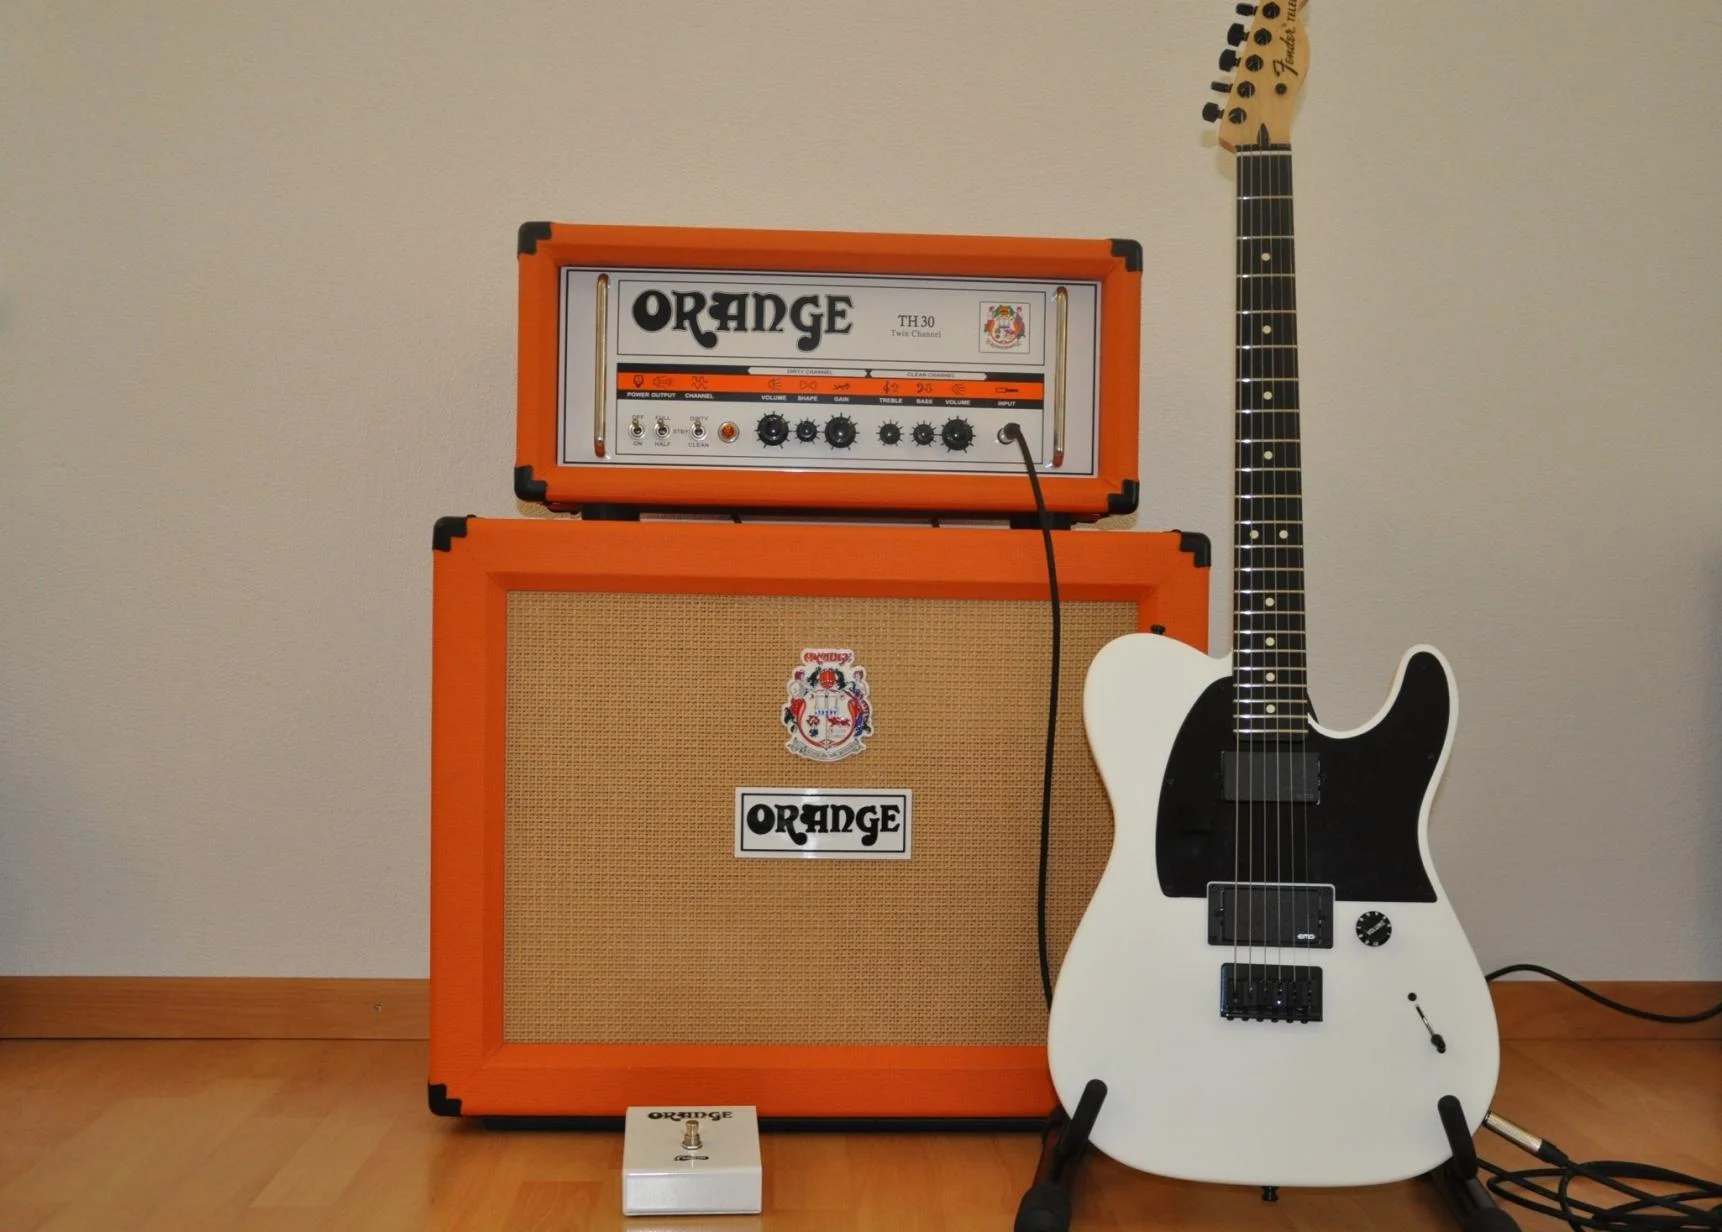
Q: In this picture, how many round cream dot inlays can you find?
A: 10